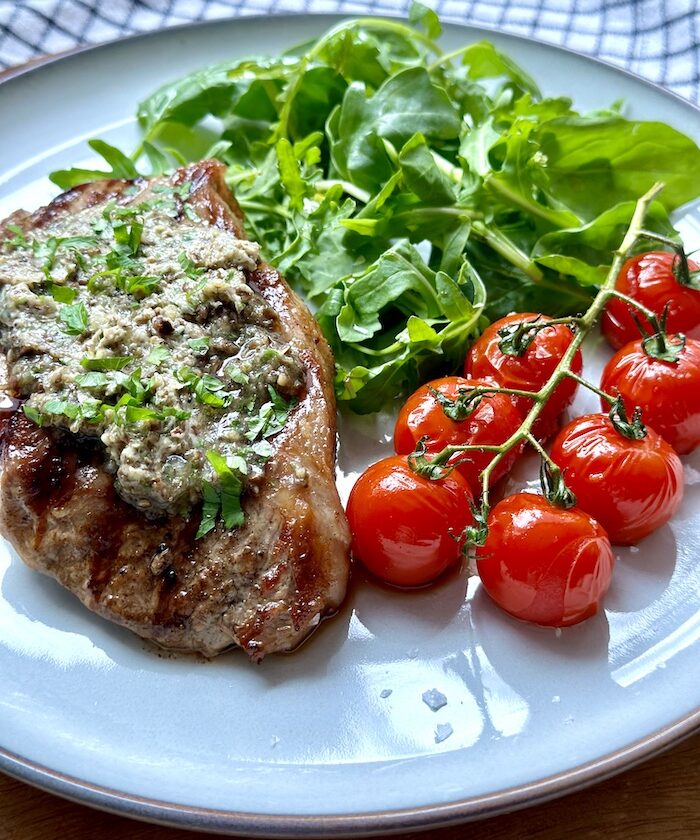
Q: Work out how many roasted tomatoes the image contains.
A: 7